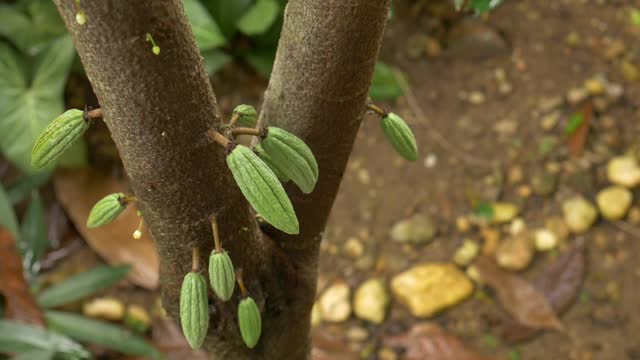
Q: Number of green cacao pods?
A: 10